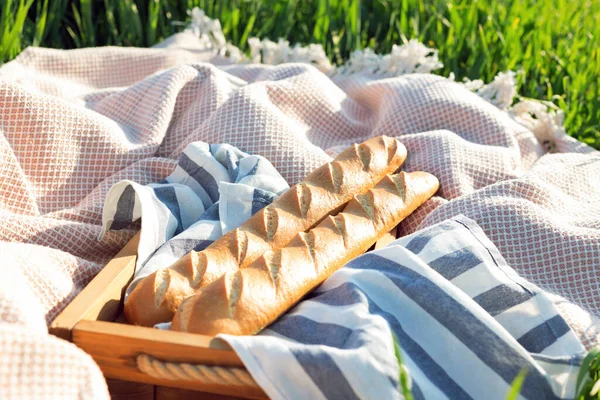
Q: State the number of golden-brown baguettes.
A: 2